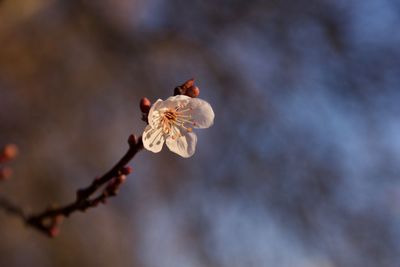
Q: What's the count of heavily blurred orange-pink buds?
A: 2